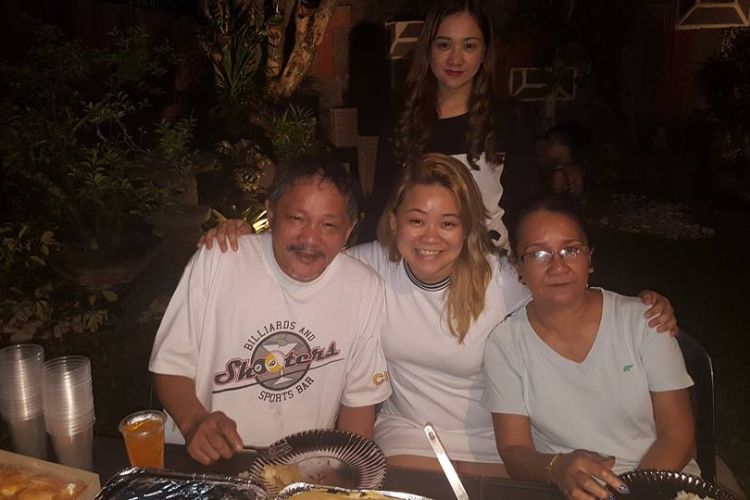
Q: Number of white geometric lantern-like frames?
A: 3